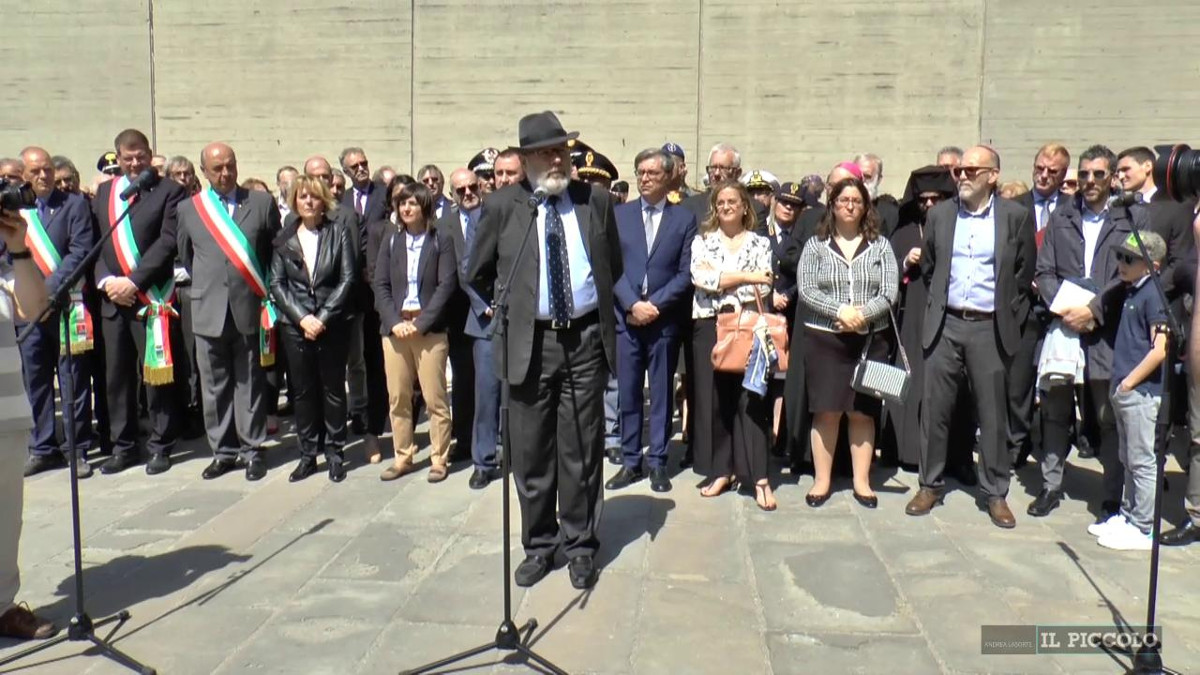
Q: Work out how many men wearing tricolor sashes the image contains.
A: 3